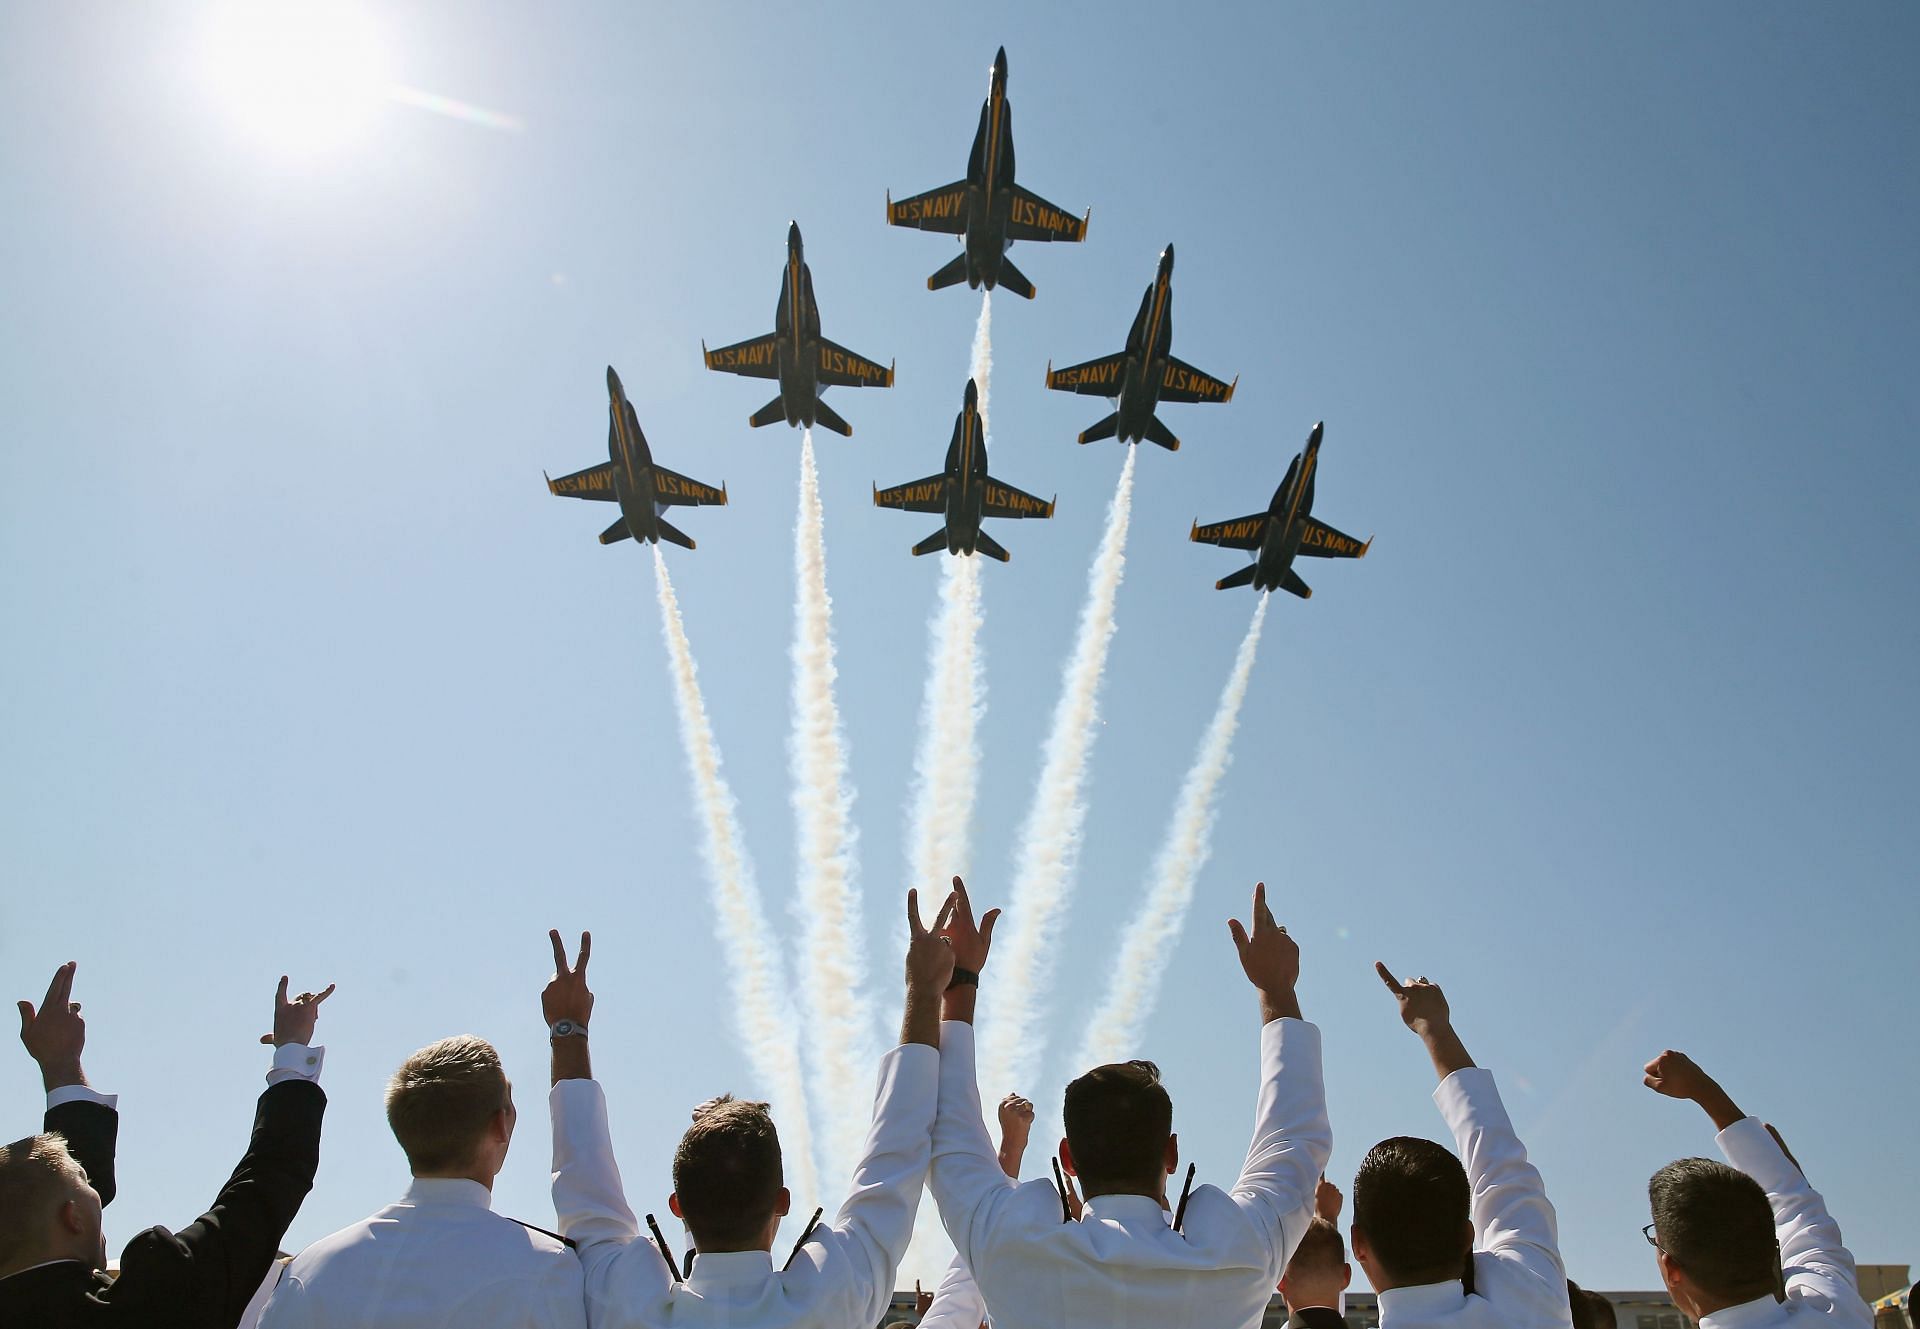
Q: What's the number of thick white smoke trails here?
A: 5